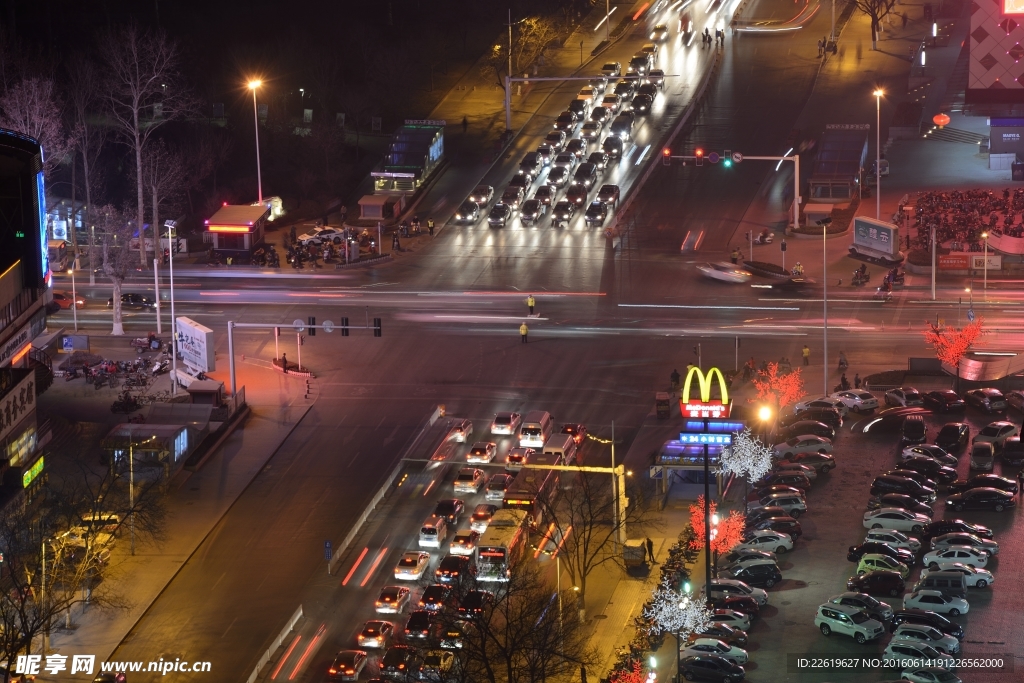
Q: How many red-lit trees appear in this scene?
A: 4